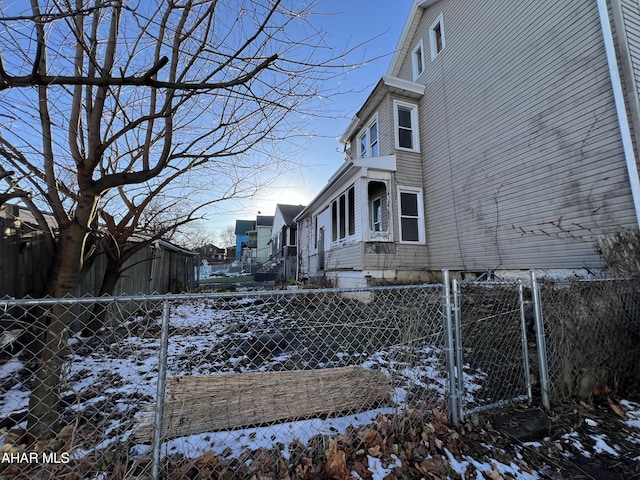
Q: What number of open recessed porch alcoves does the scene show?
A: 1